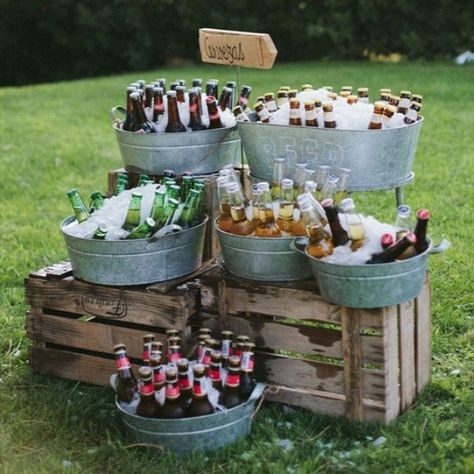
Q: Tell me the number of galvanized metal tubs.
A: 6